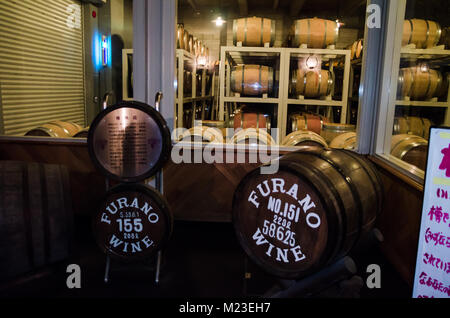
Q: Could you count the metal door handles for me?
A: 2